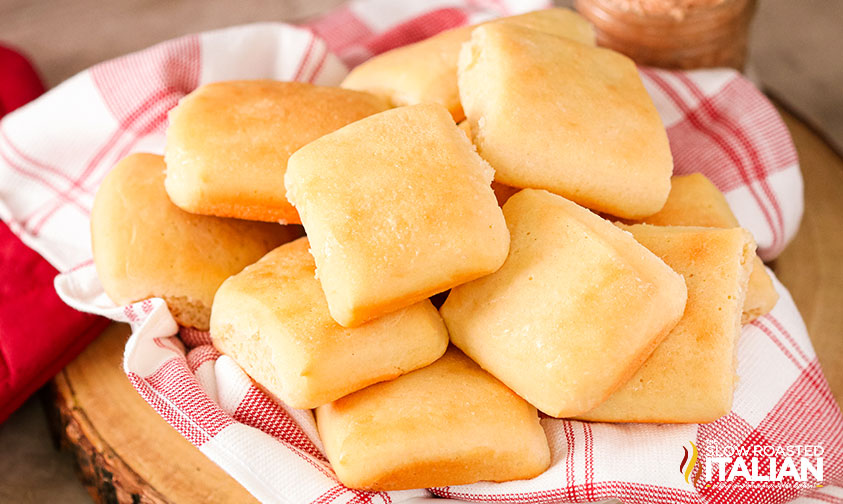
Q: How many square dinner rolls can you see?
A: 10